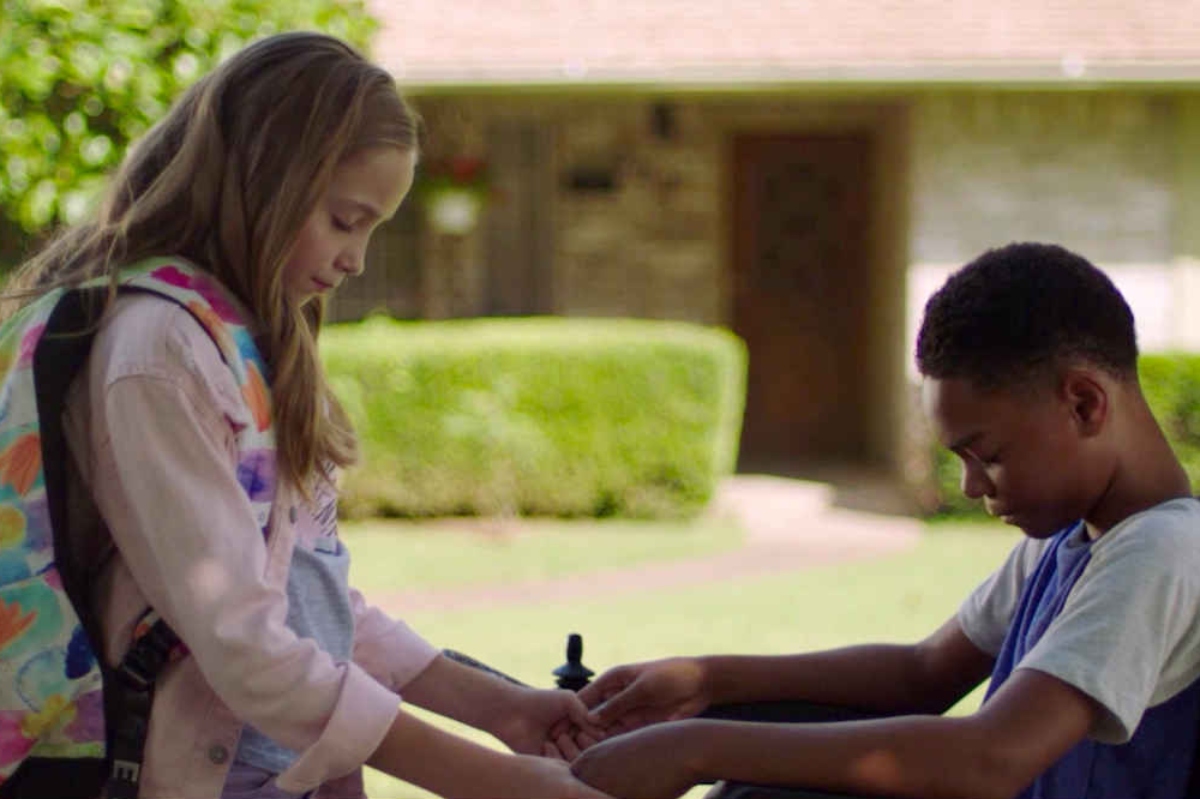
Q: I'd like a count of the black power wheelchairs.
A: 1